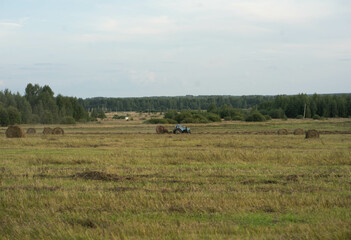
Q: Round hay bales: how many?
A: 7